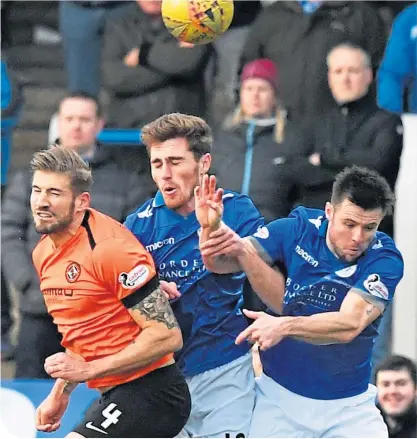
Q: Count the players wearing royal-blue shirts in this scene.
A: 2